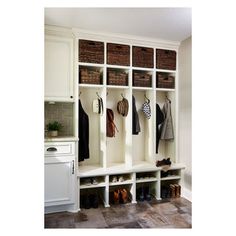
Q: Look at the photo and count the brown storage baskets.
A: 8